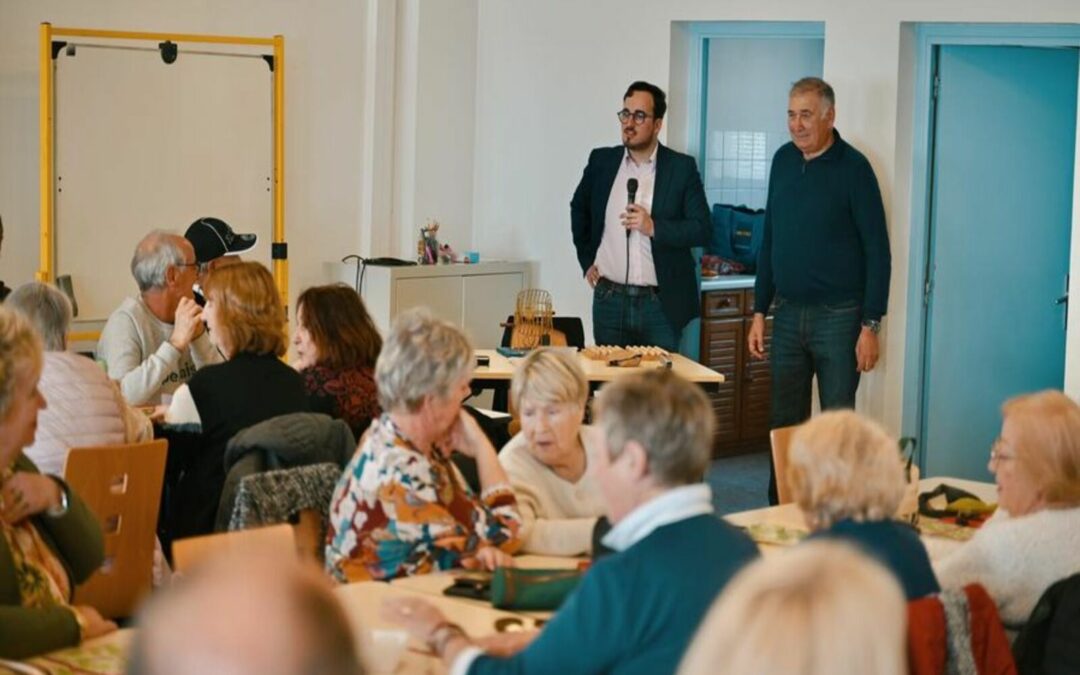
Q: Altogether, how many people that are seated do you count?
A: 13